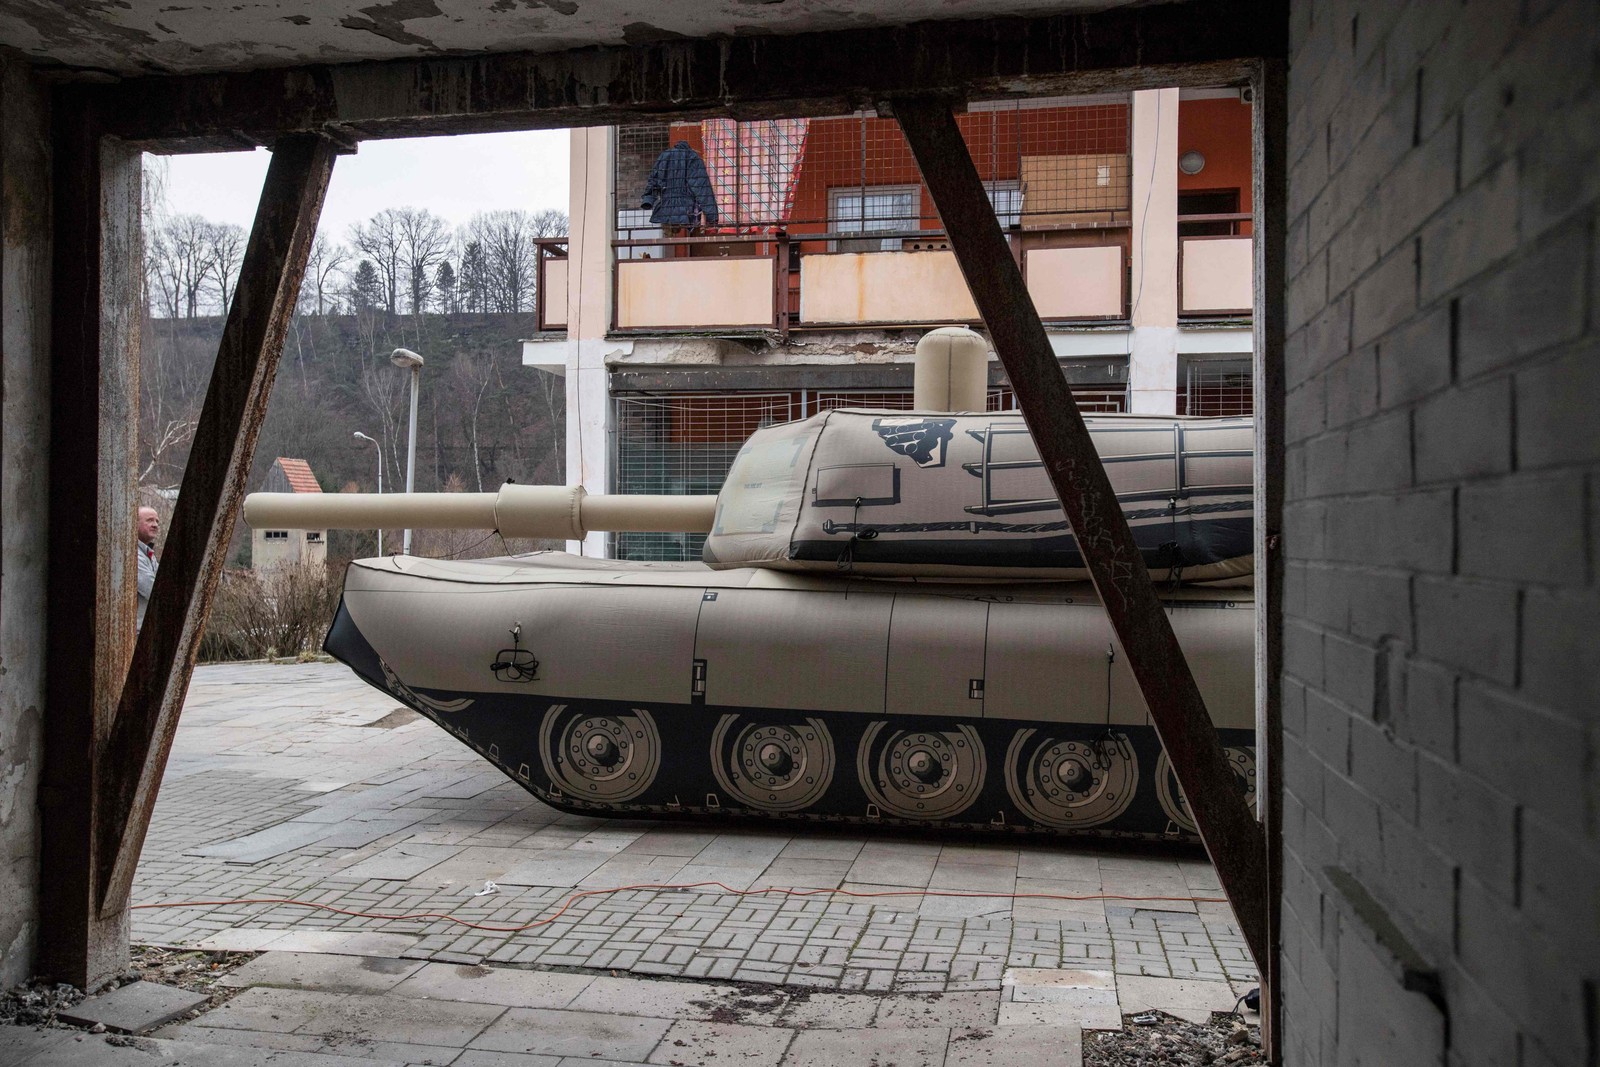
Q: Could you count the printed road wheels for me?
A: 5